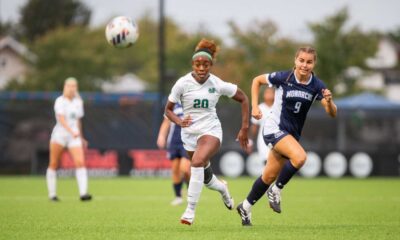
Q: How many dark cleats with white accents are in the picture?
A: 2